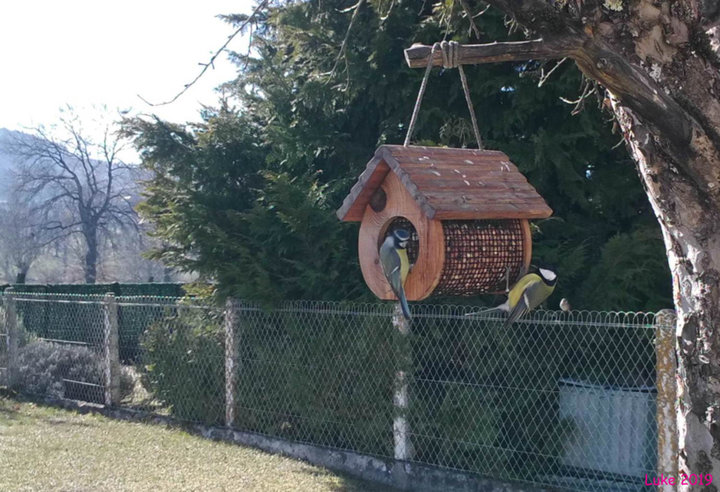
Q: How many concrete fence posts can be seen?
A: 5